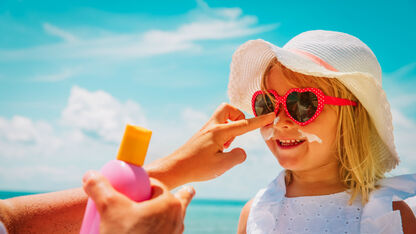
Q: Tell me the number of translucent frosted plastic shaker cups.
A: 0